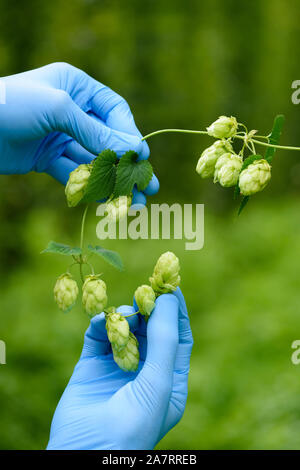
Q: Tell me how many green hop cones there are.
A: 12